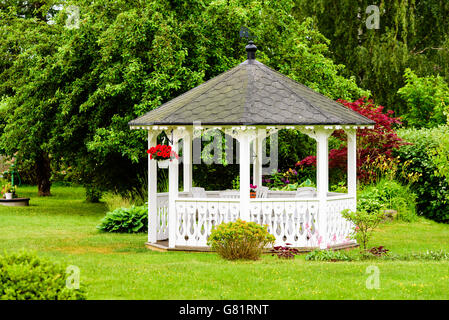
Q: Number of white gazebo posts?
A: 7